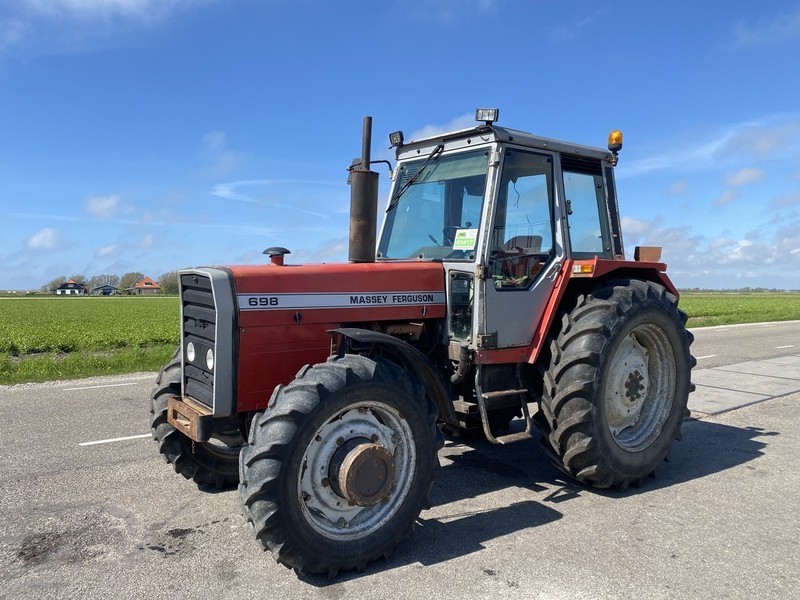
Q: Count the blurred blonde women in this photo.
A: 0